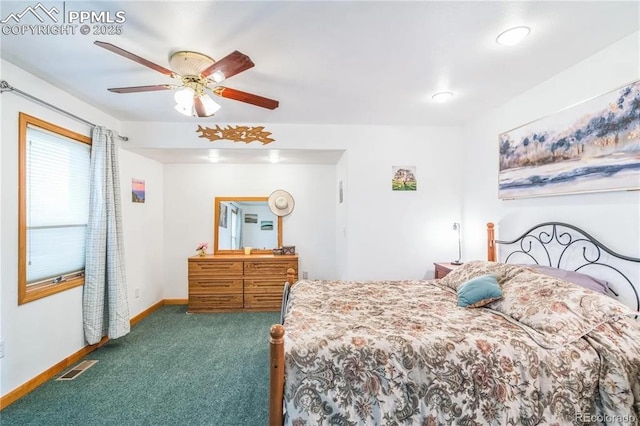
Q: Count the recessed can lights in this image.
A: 4